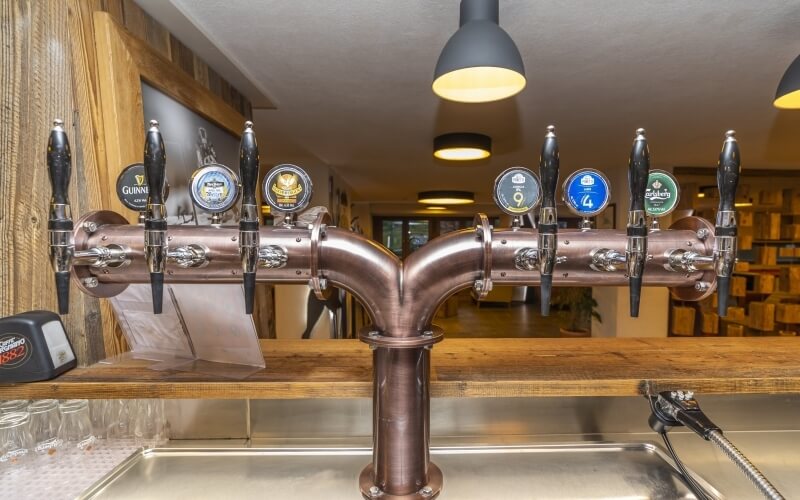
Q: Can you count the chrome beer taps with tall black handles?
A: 6